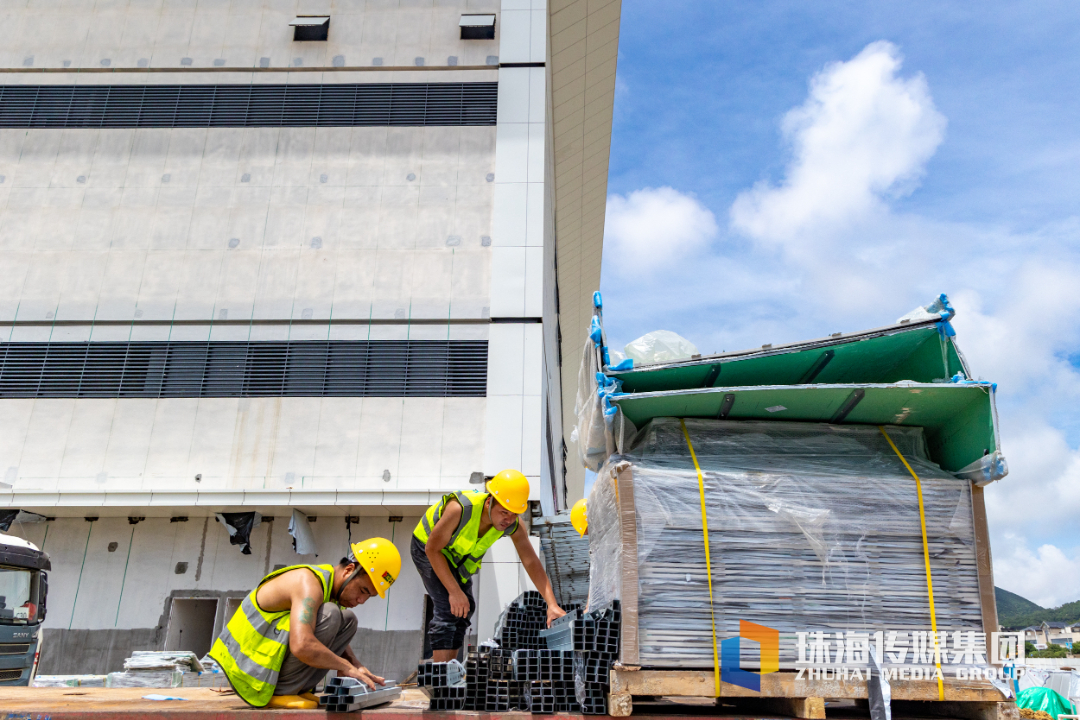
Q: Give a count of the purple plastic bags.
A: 0